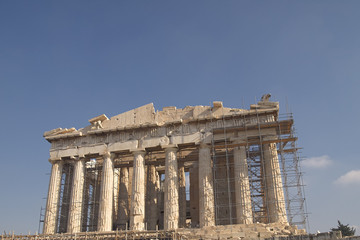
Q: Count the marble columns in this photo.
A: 8